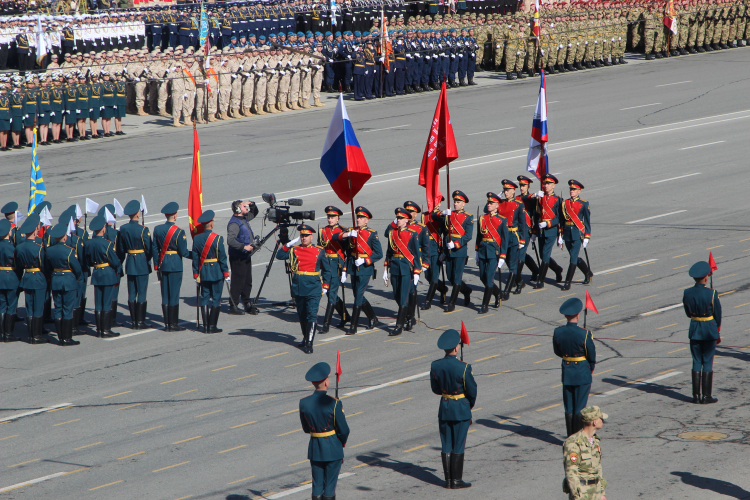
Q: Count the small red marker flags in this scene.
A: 4